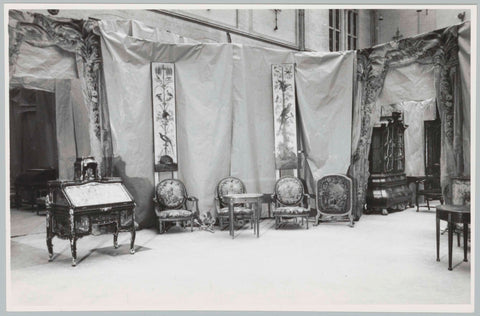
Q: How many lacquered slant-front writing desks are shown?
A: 1